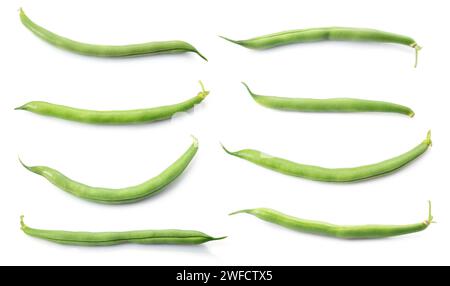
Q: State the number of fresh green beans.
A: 8